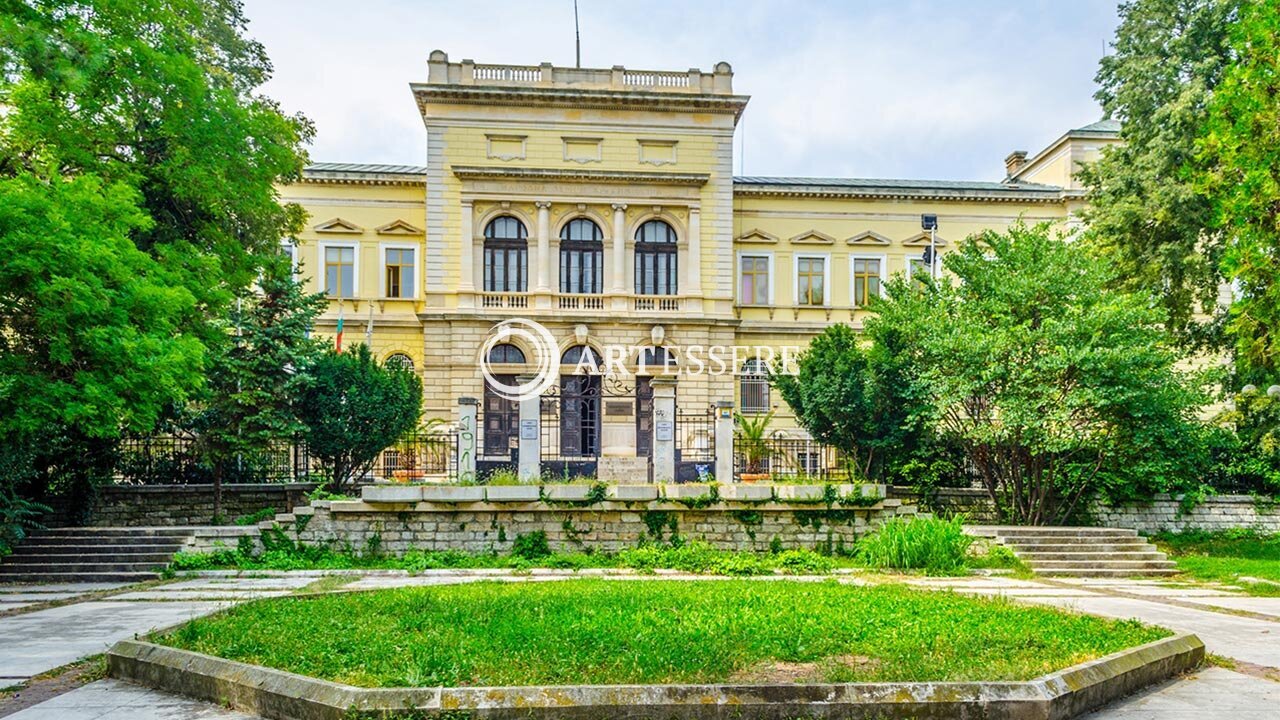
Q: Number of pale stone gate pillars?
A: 4